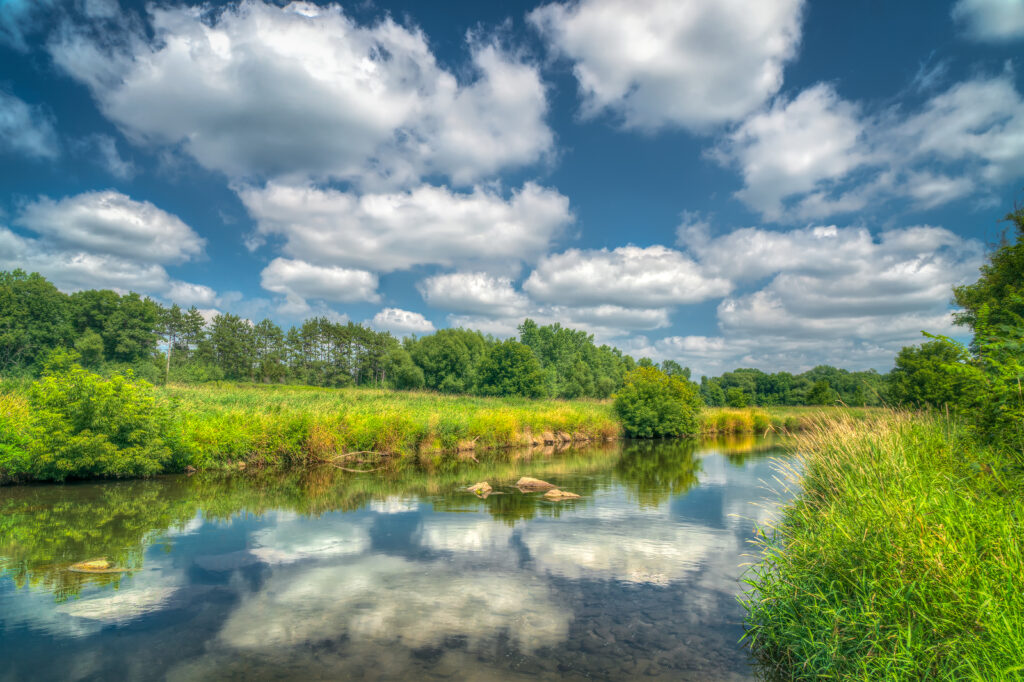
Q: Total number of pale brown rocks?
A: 4